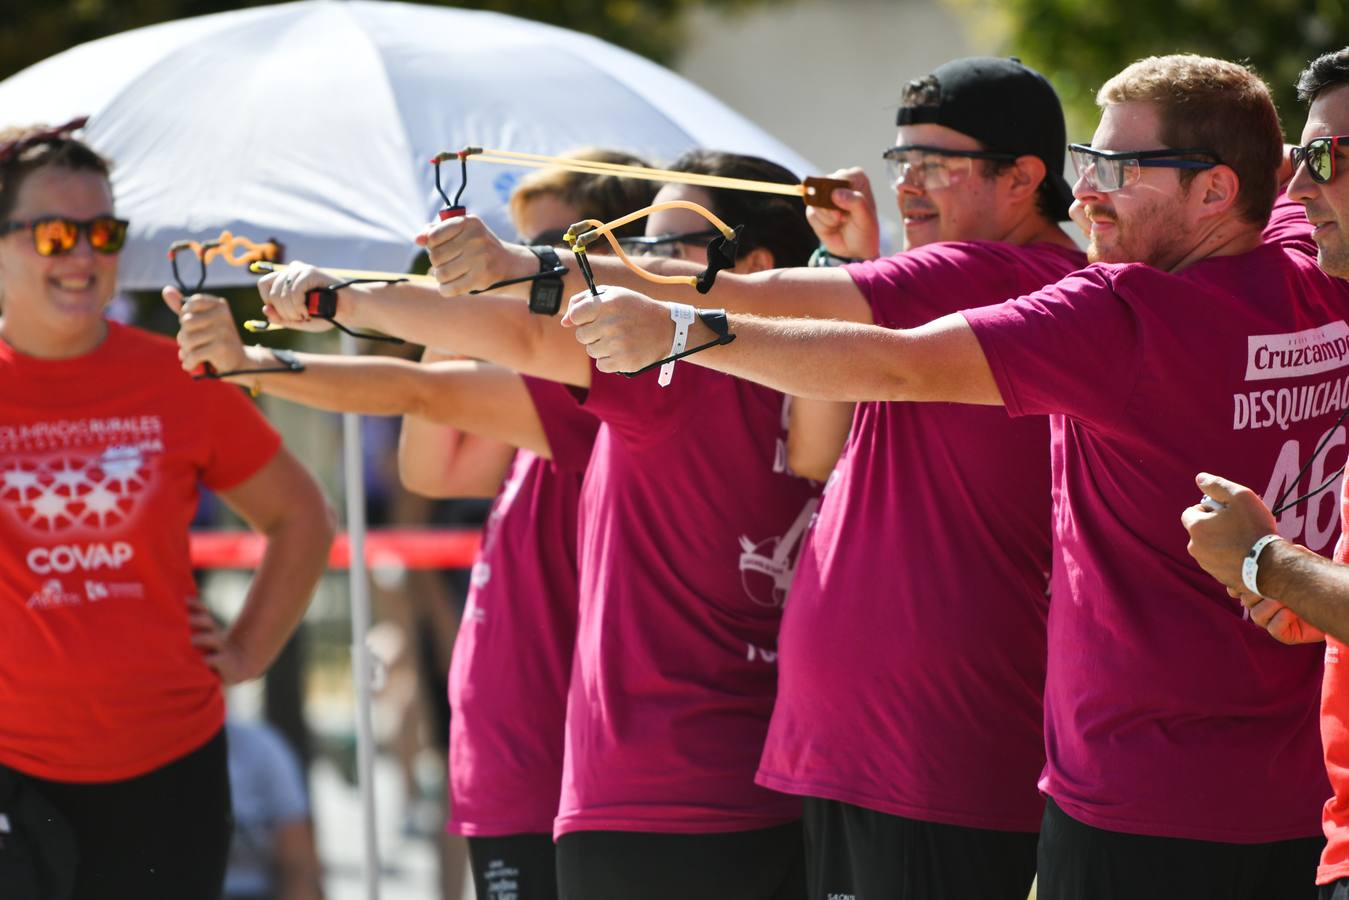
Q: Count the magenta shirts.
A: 4